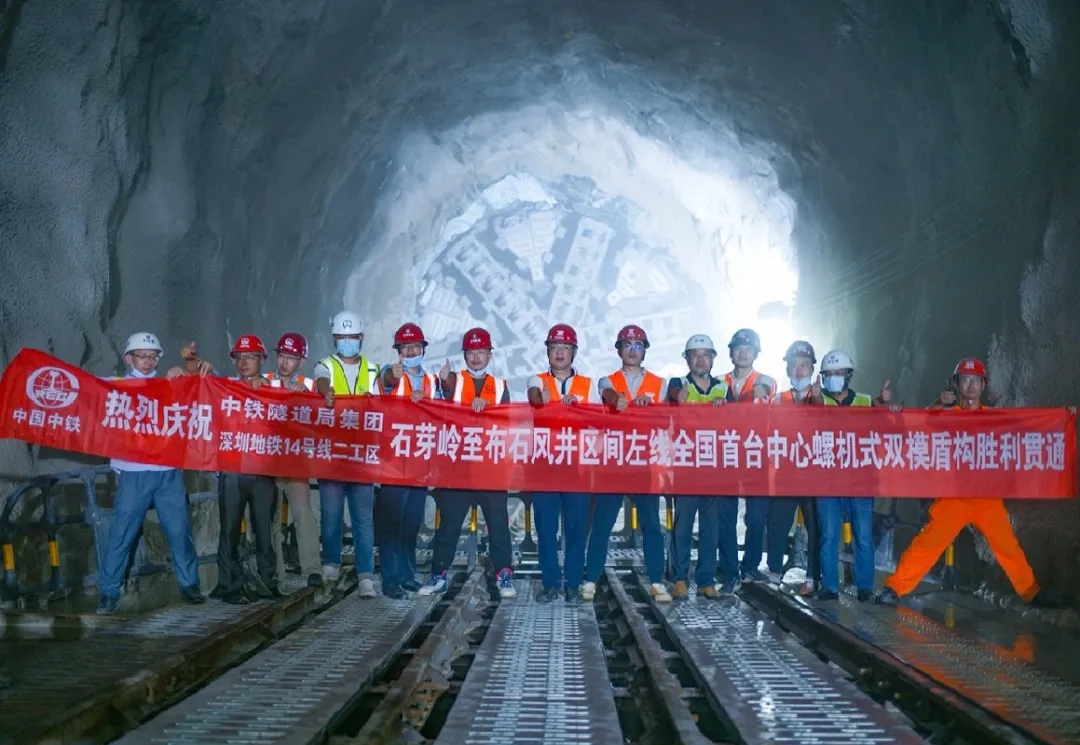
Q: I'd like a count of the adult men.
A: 13